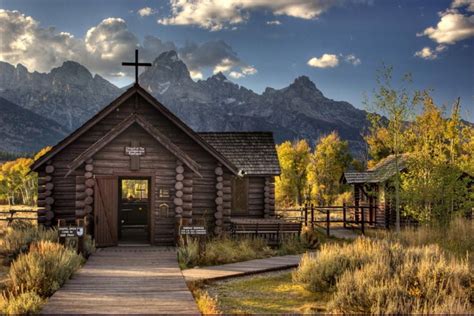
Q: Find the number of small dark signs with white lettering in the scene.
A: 3